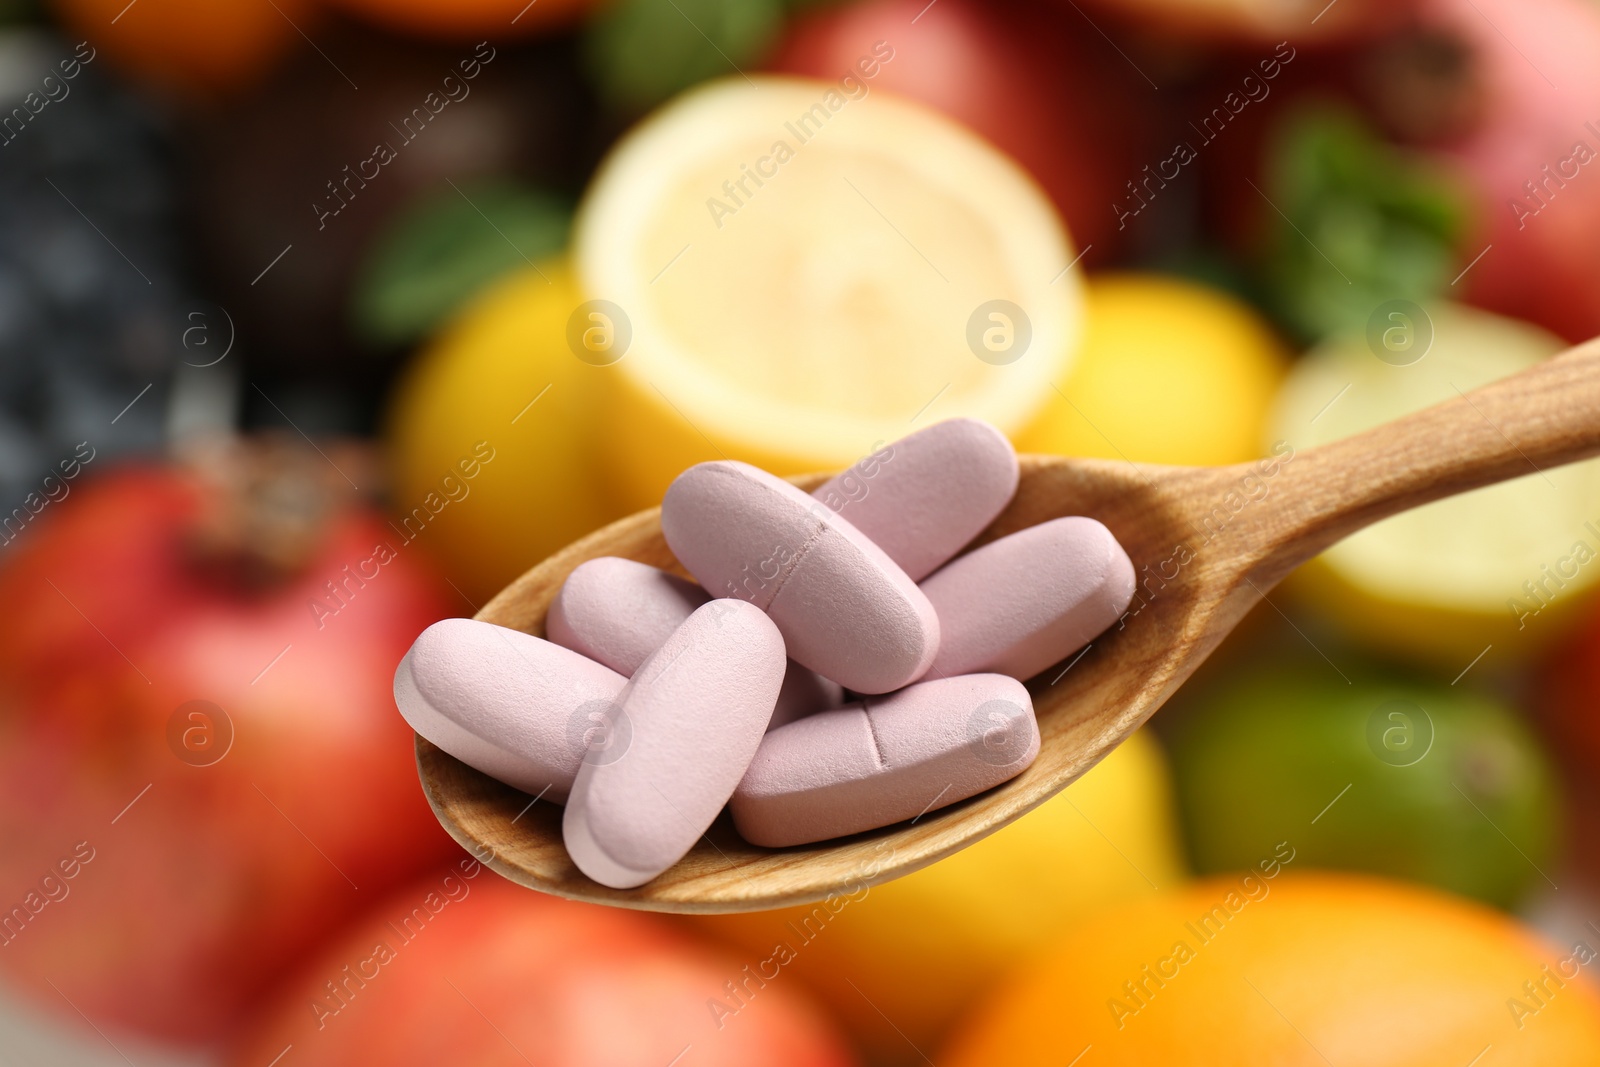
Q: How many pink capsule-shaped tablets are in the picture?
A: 7